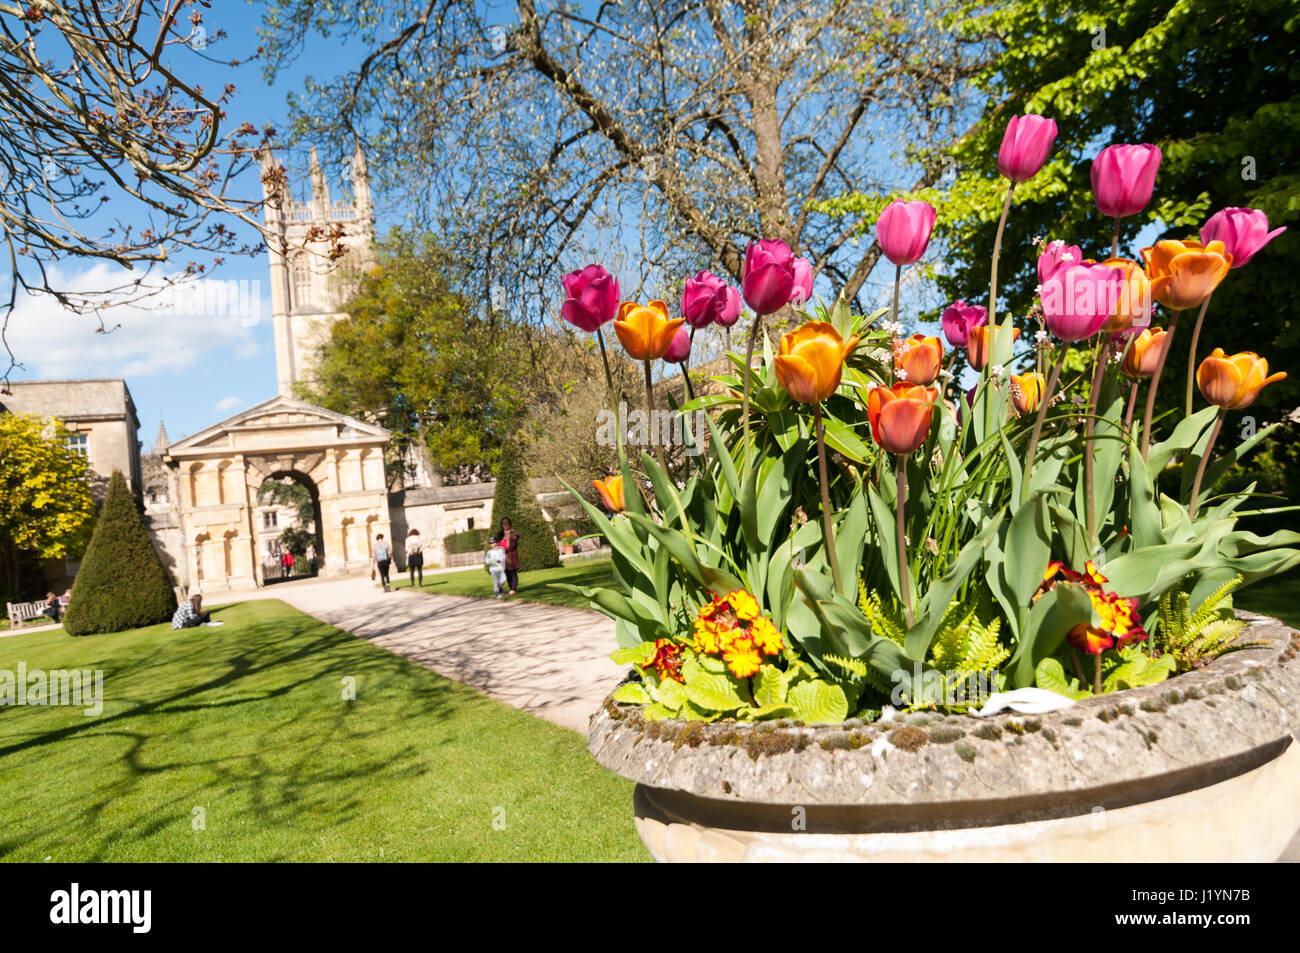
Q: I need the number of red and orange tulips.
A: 11